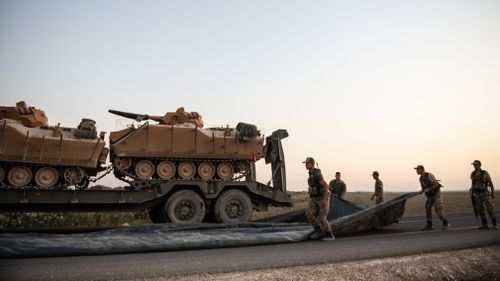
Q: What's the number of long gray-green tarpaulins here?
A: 1